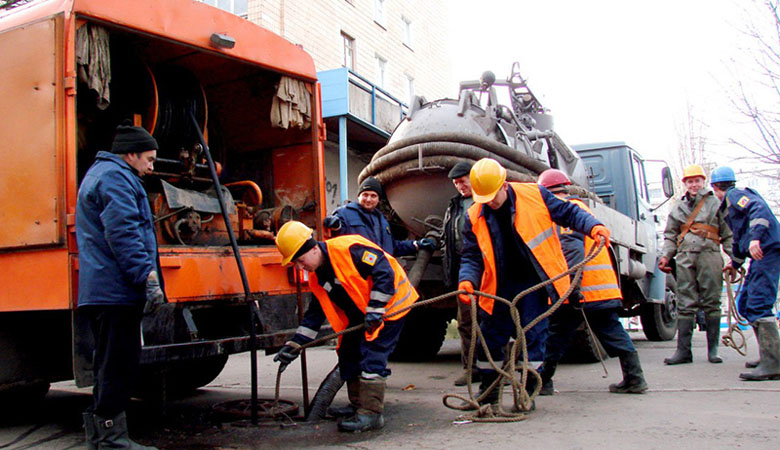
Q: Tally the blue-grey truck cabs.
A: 1